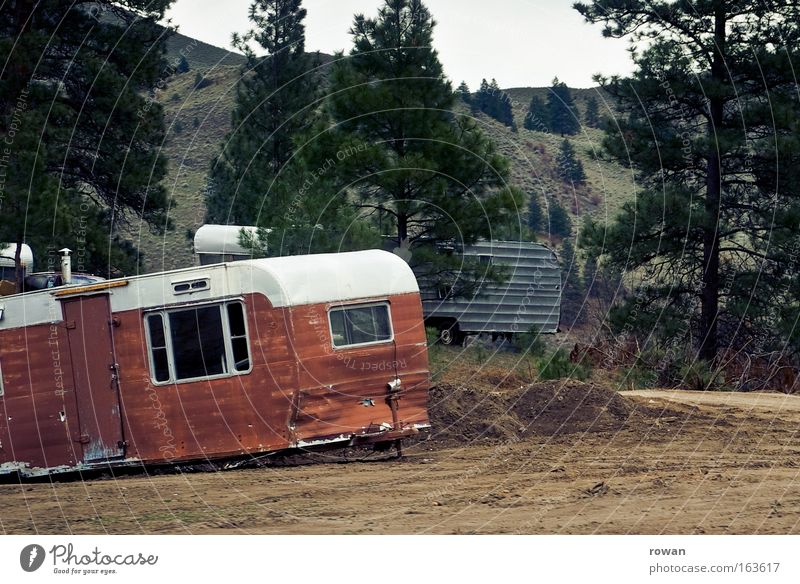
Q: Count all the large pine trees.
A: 4